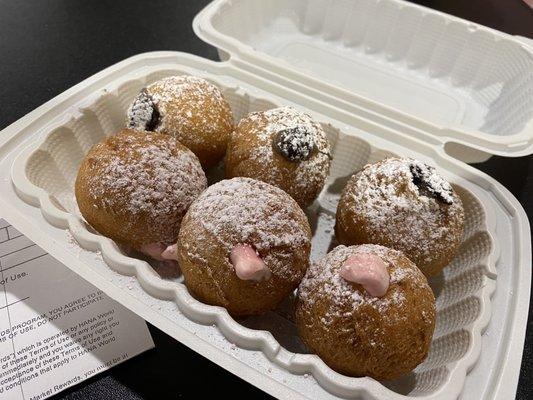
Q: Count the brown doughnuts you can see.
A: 6